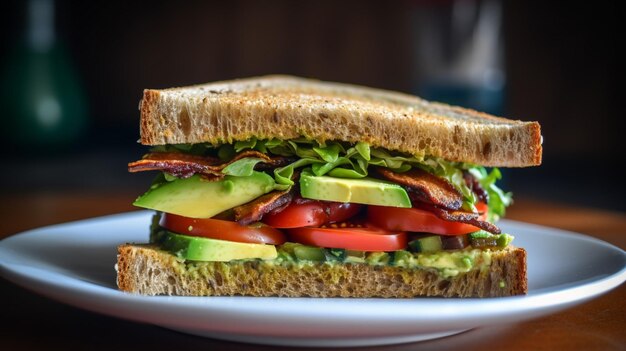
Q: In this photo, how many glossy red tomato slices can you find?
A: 4